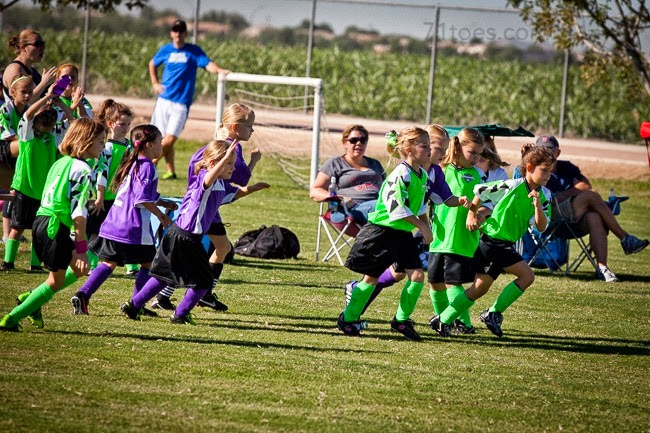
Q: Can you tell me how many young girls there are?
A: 12